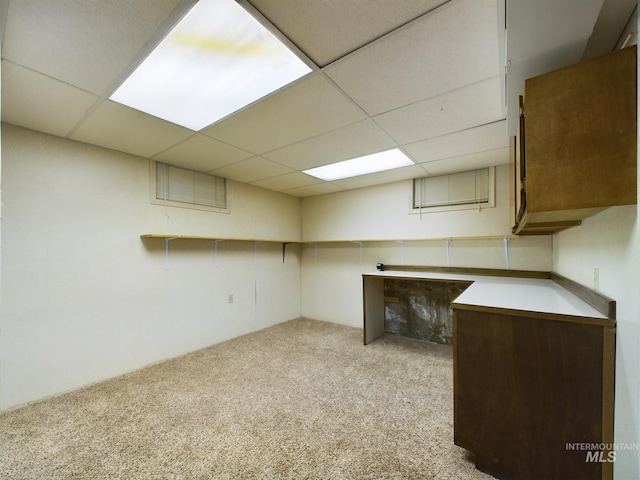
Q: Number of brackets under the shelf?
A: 9